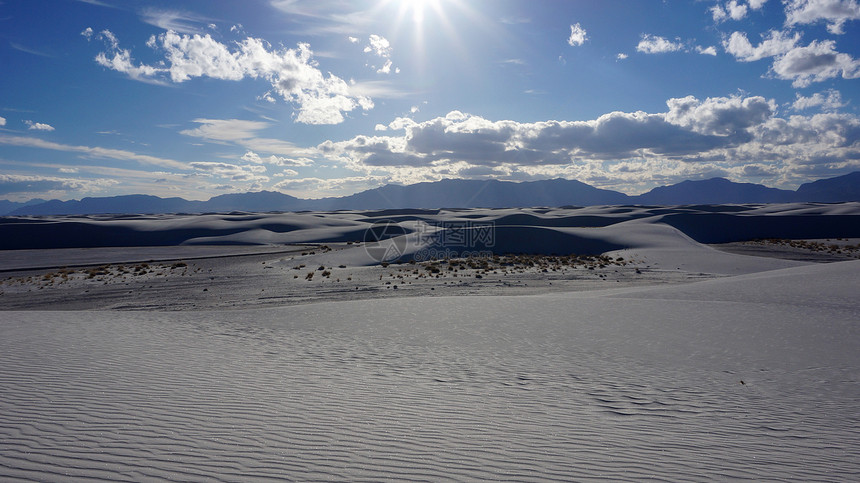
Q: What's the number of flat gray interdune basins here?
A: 2